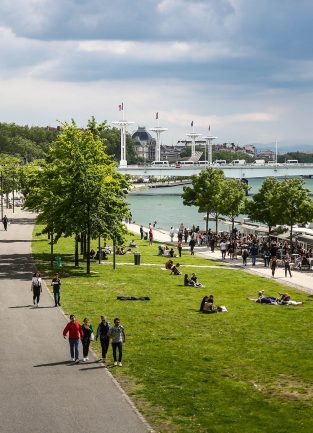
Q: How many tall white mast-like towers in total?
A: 4